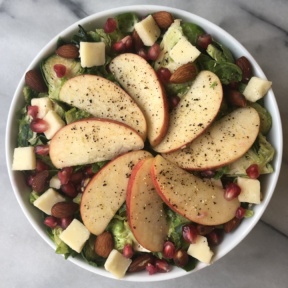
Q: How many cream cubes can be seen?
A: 12